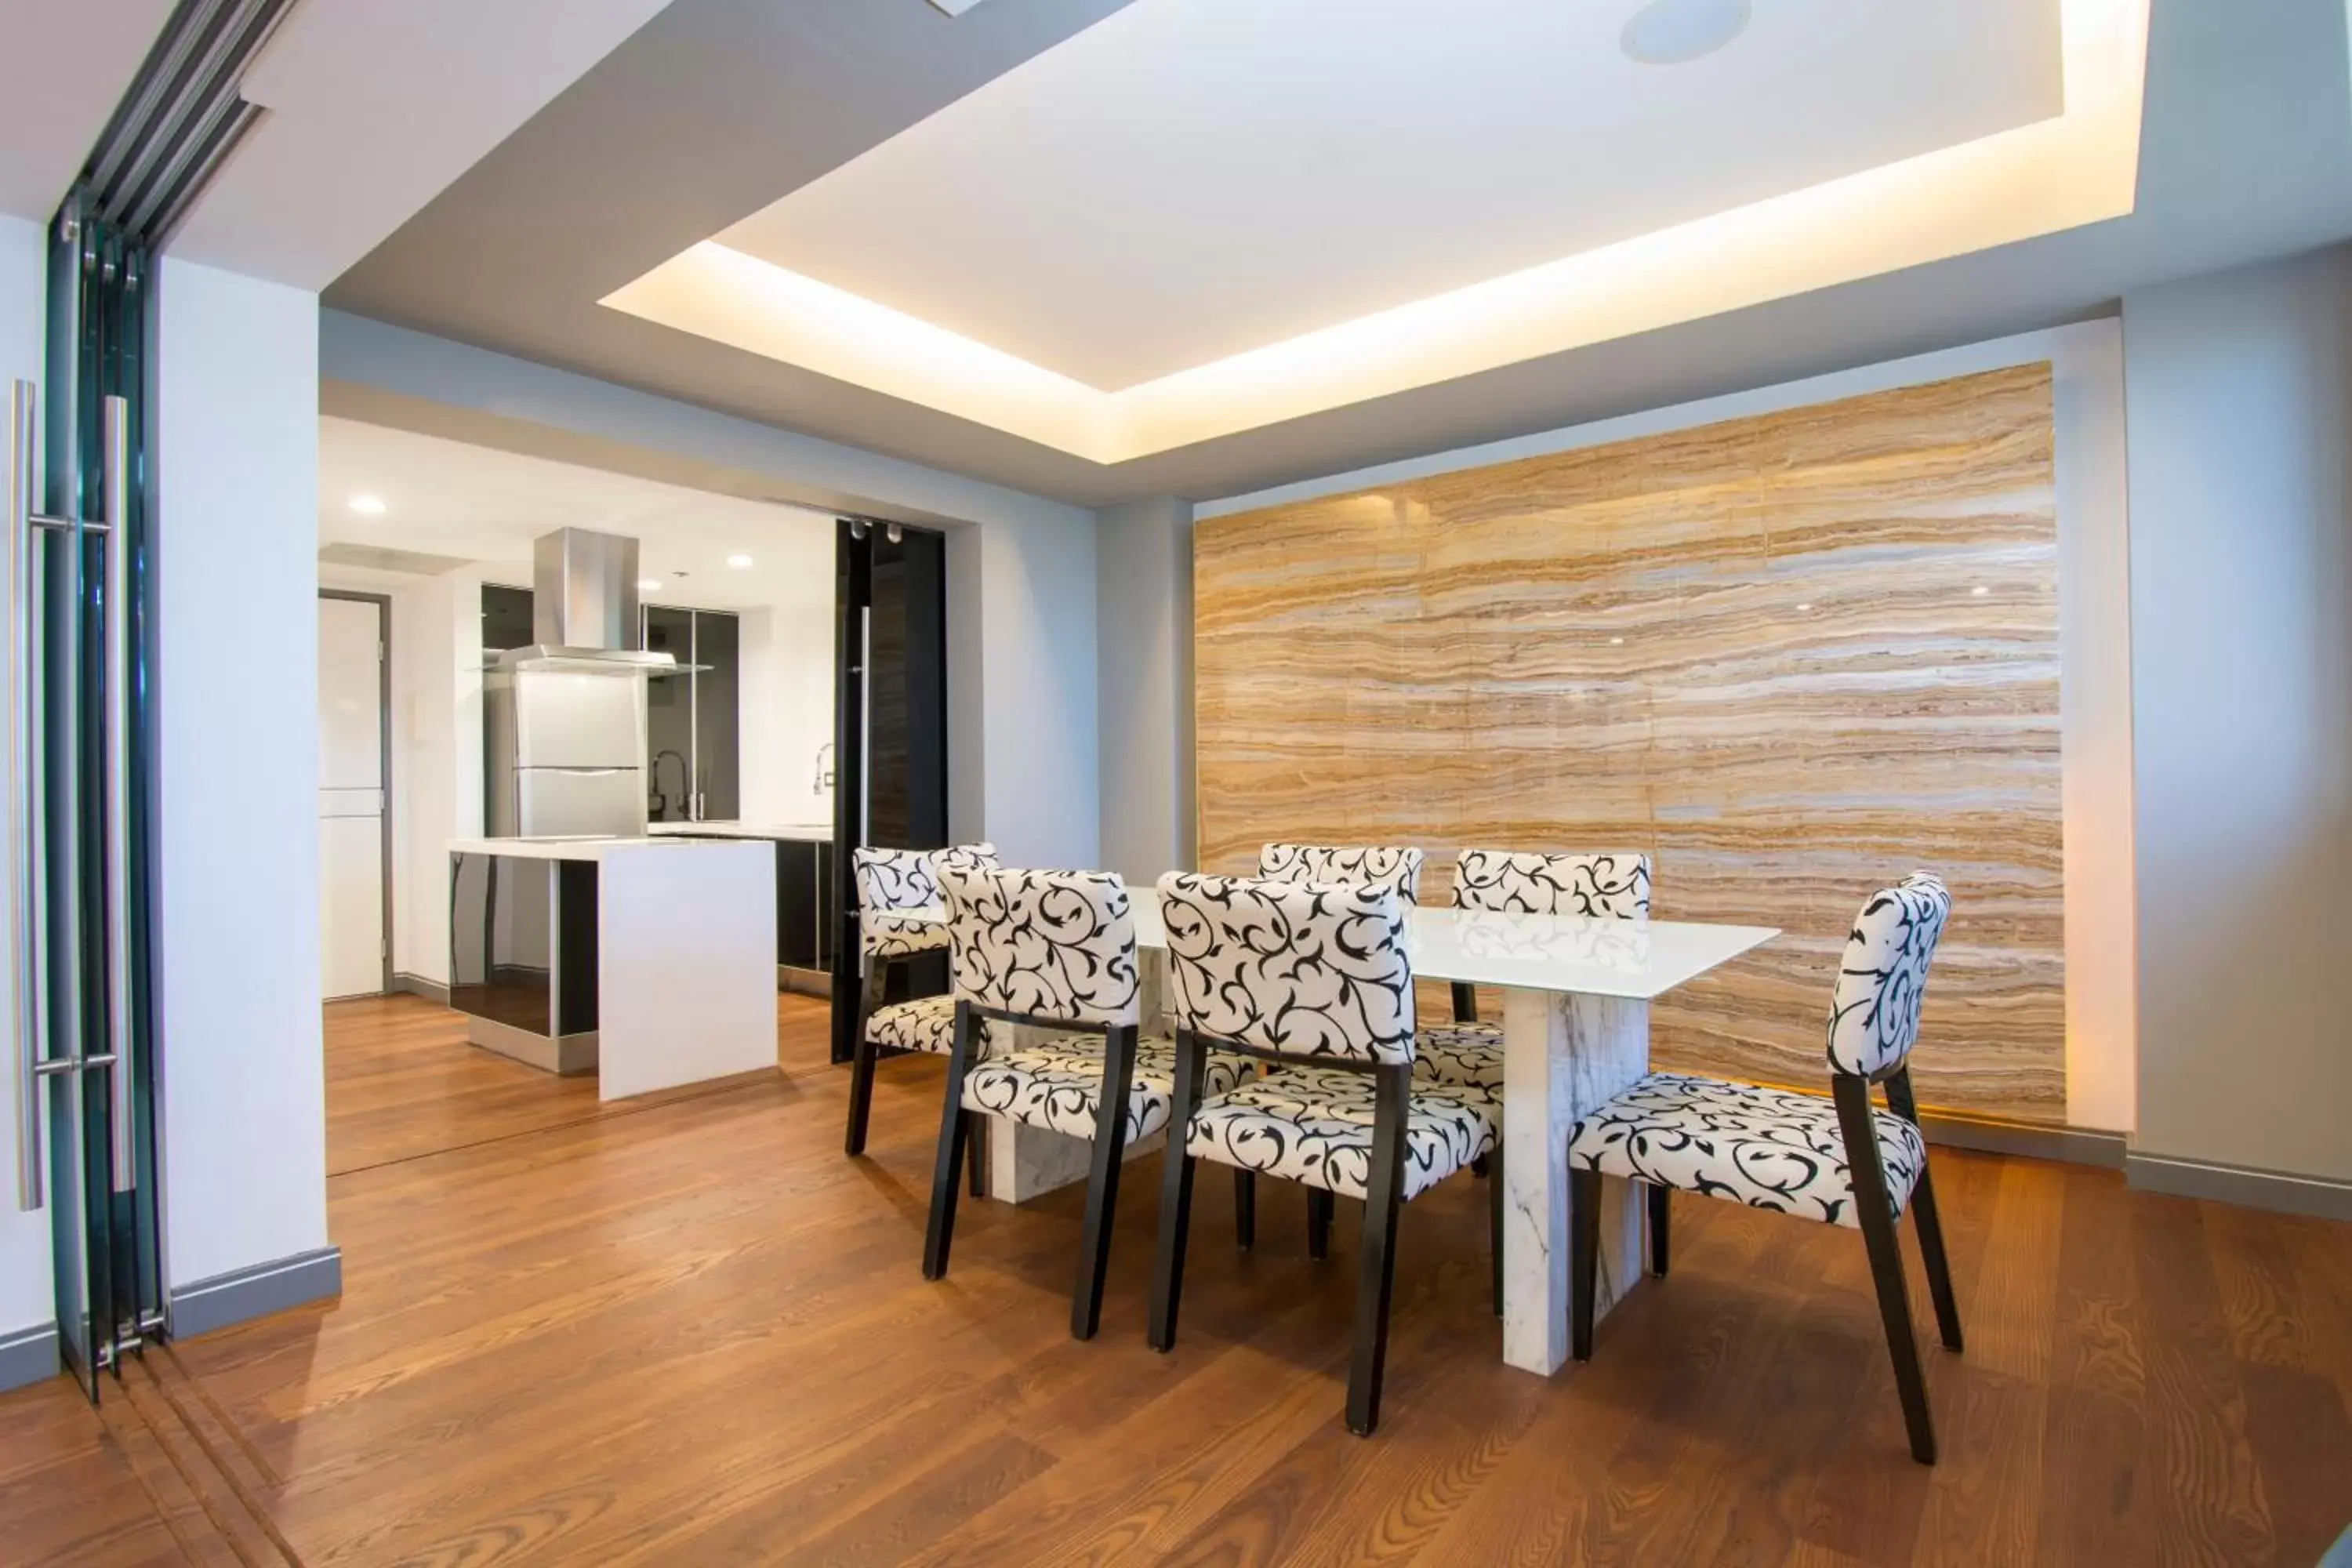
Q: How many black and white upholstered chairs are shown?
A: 6